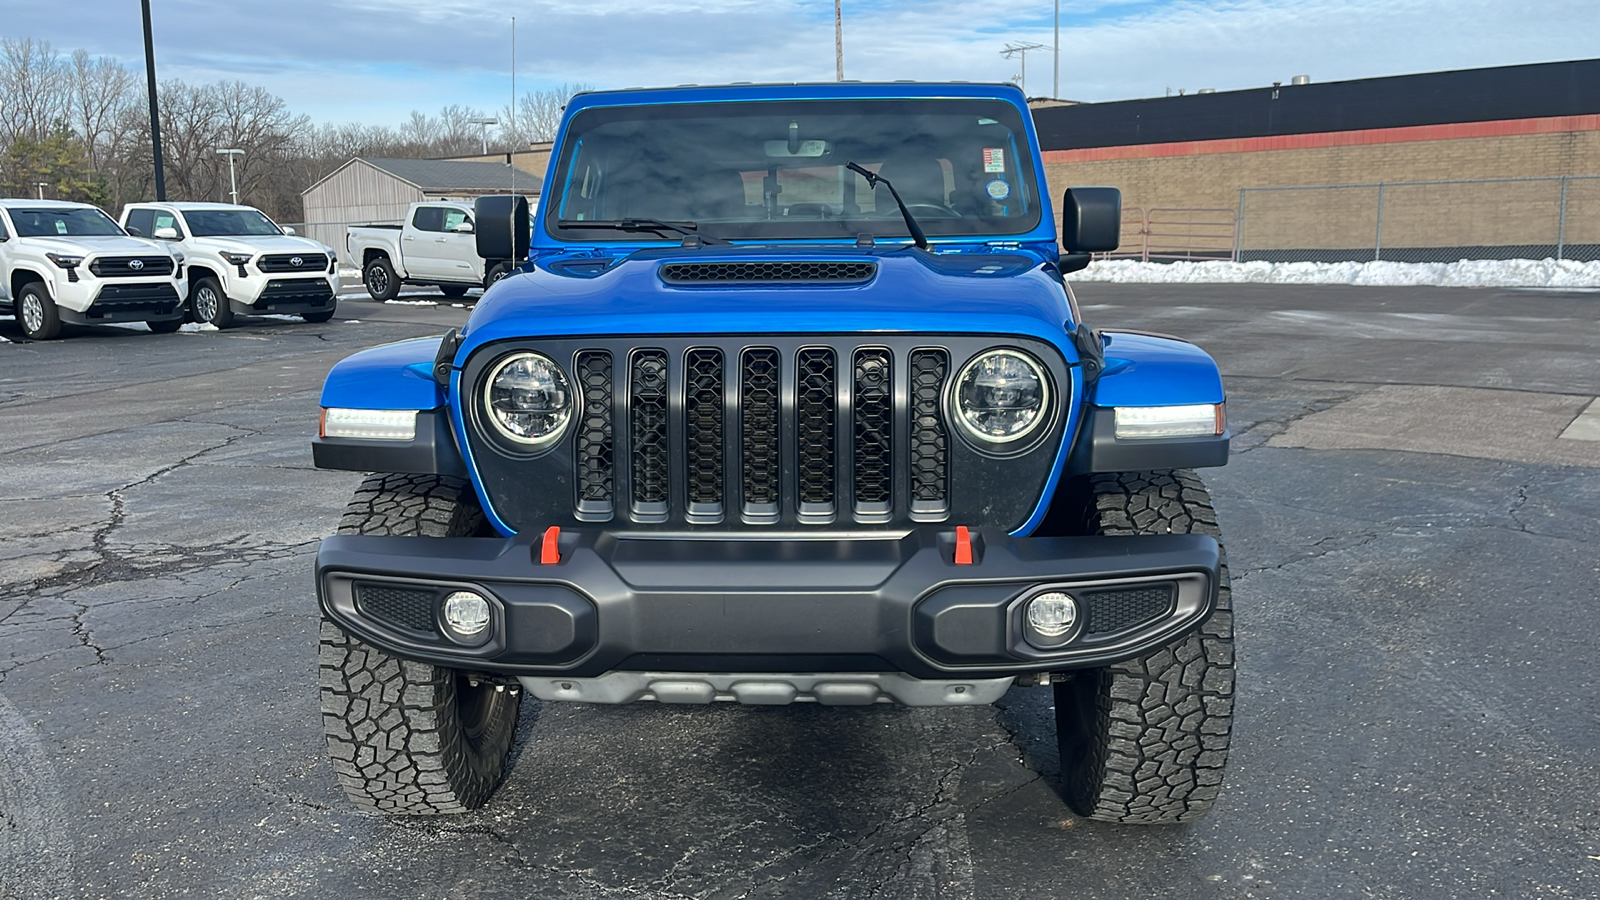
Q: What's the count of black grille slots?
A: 7